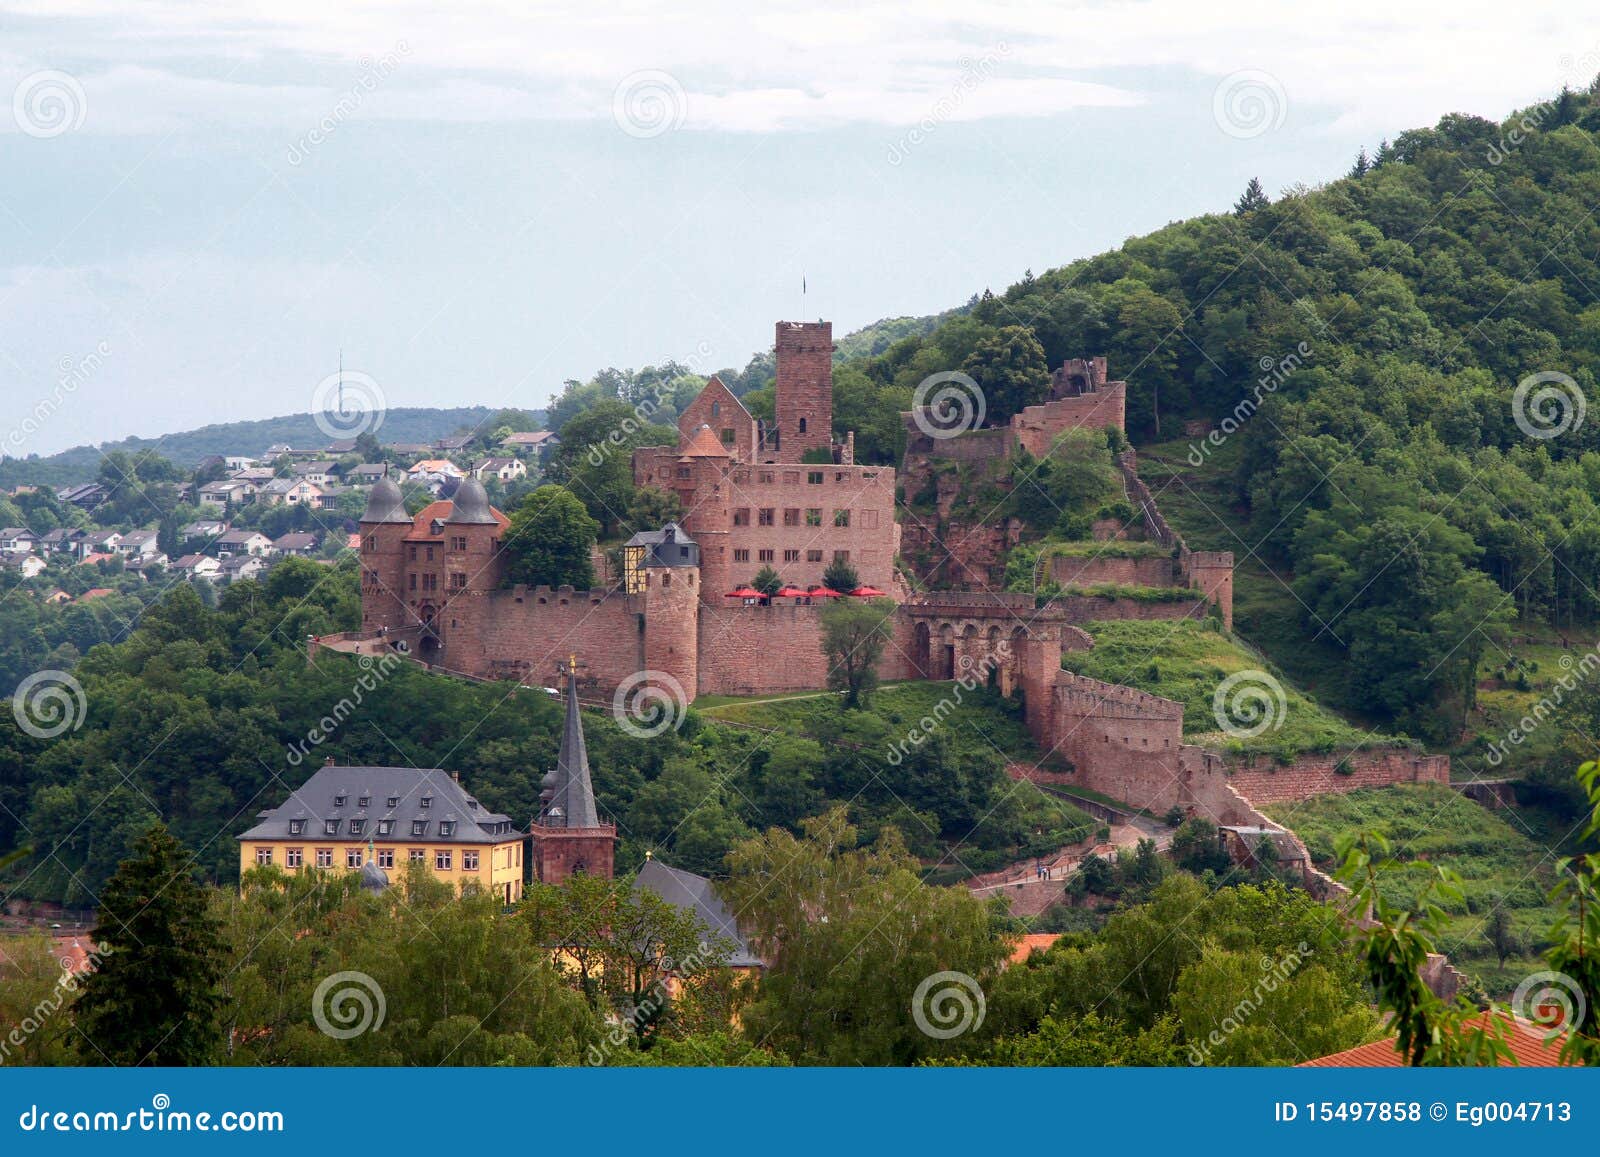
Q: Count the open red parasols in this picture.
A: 4